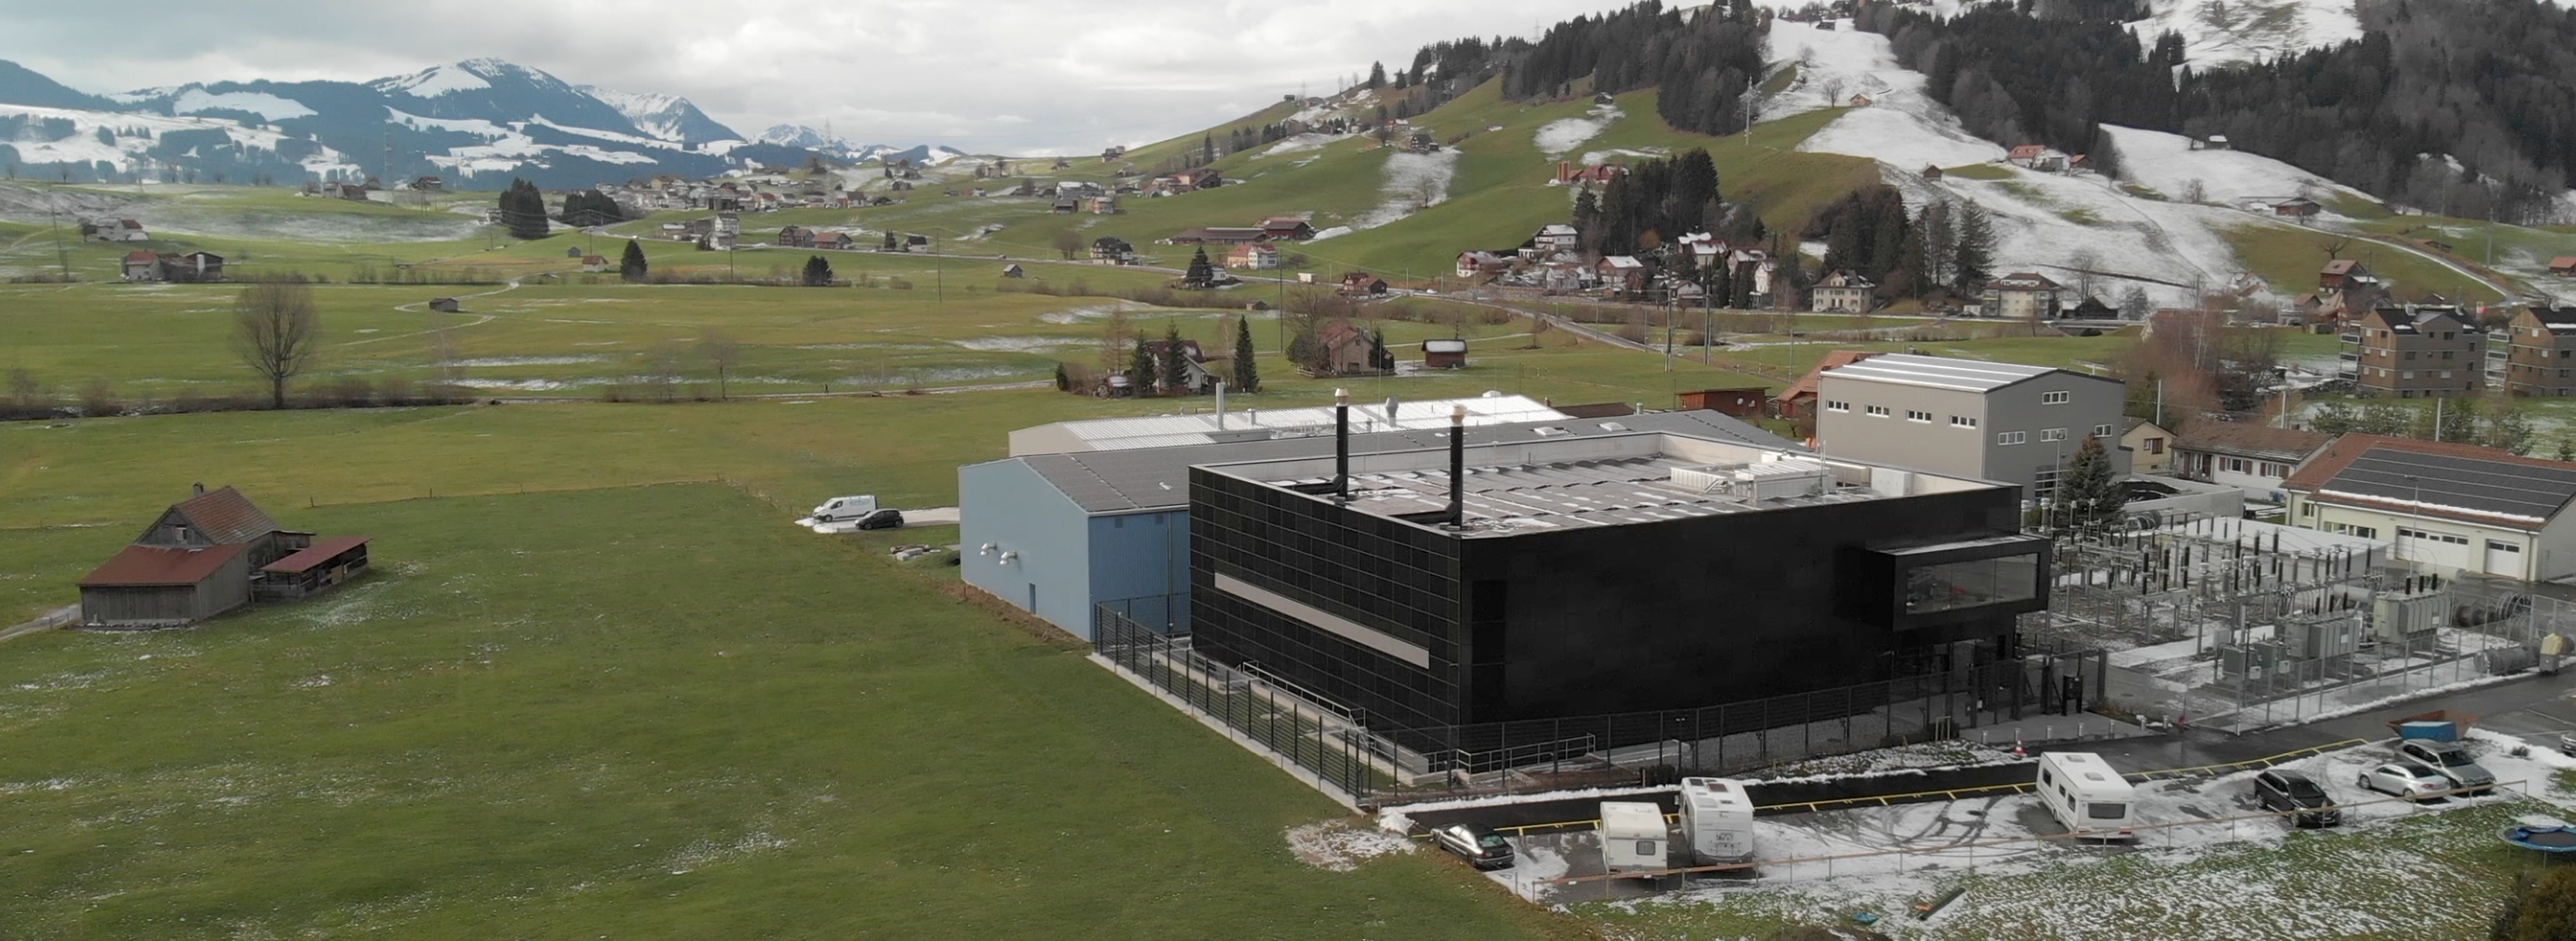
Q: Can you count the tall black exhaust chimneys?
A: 2